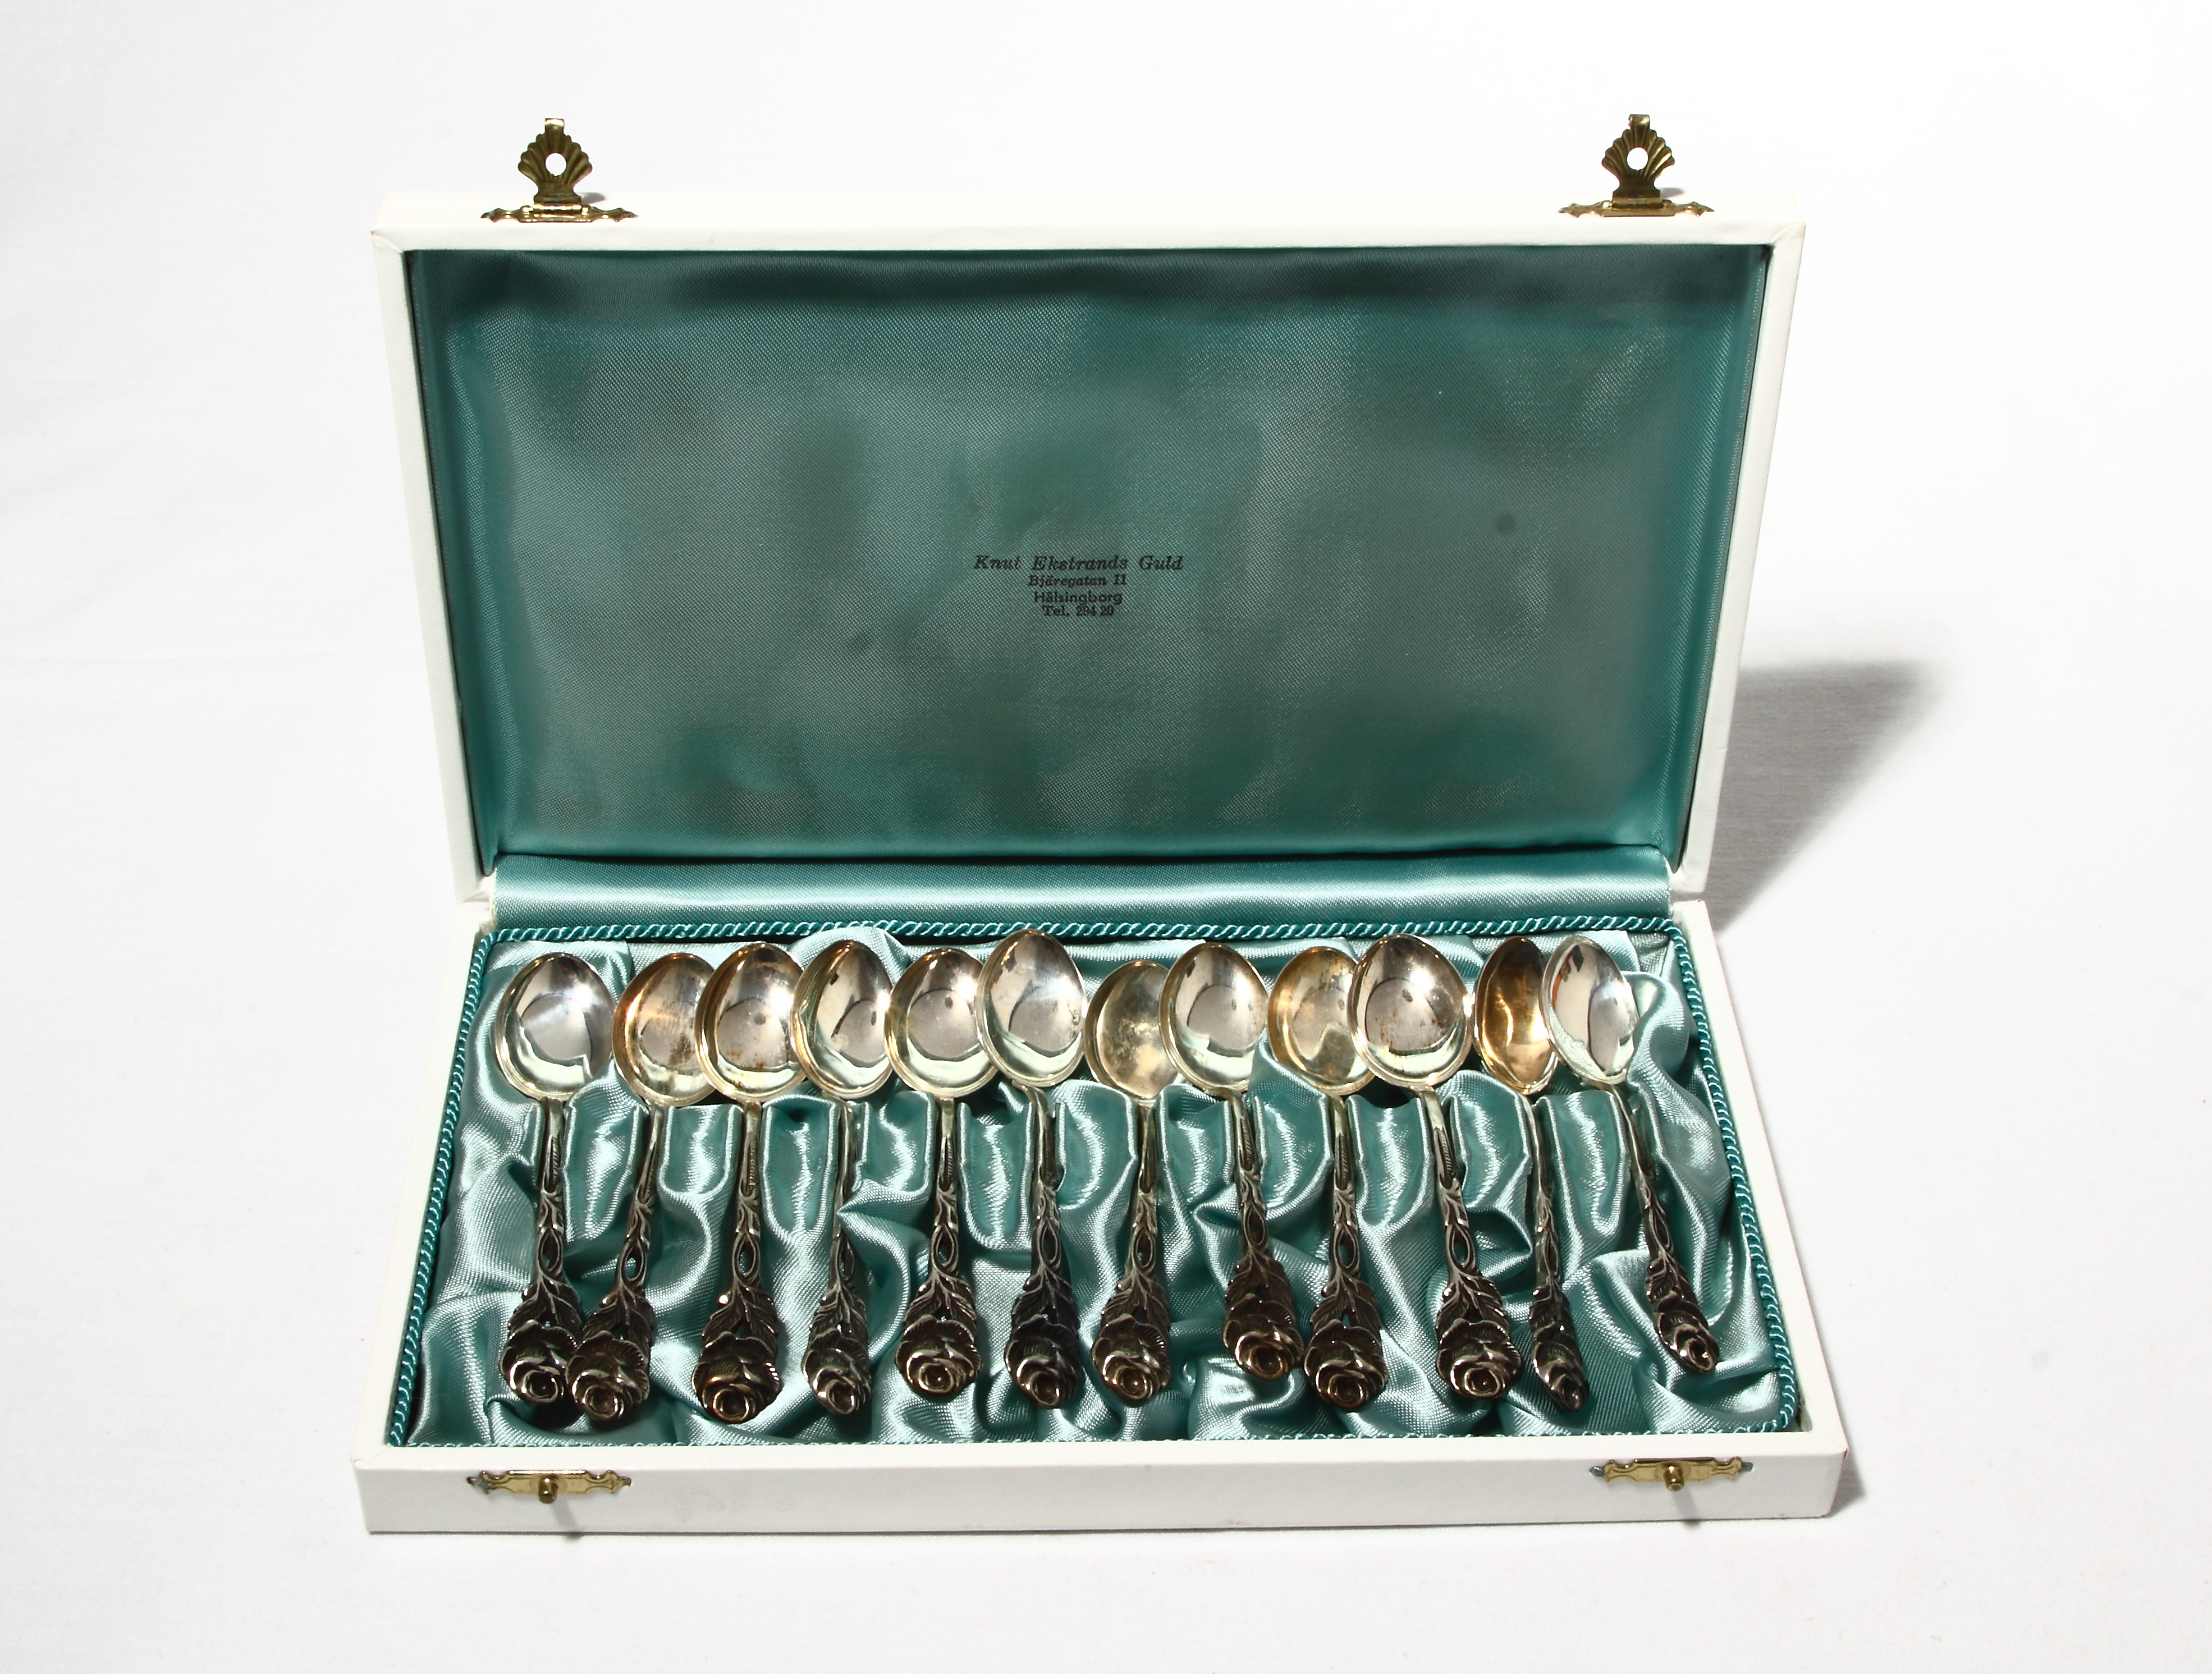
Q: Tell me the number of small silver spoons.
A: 12